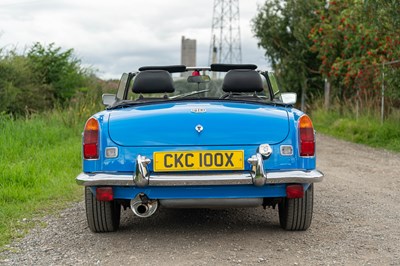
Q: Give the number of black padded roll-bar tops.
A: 2